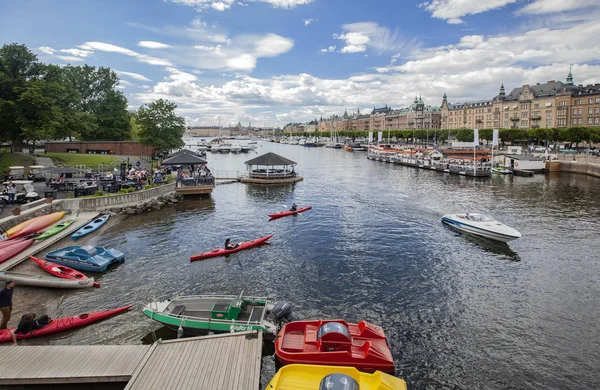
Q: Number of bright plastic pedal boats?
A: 3